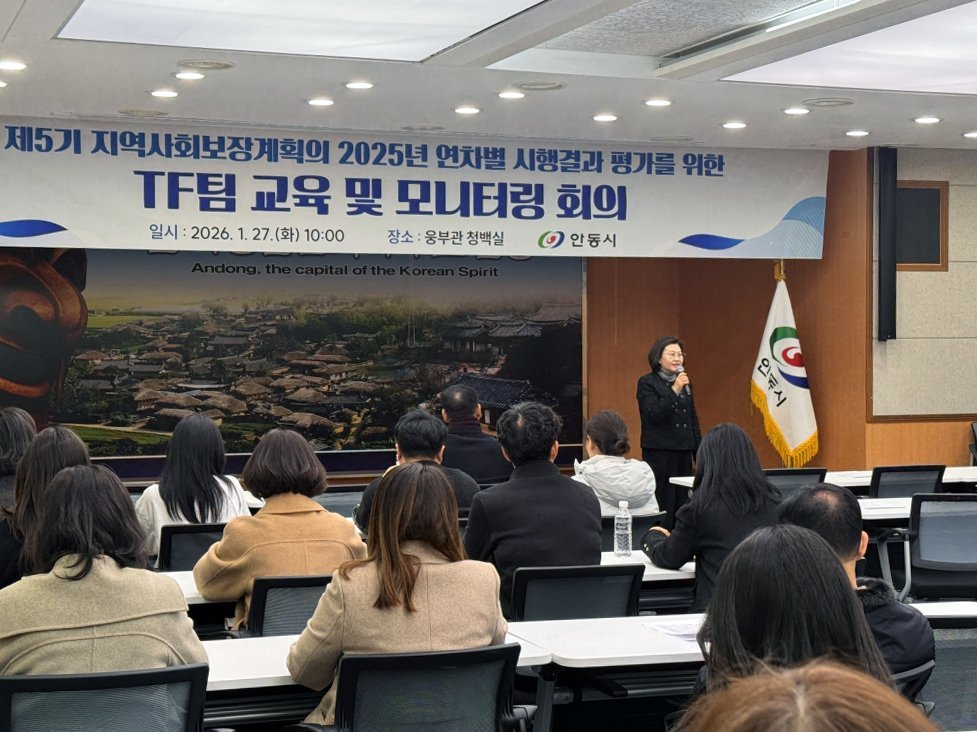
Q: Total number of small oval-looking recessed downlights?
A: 15